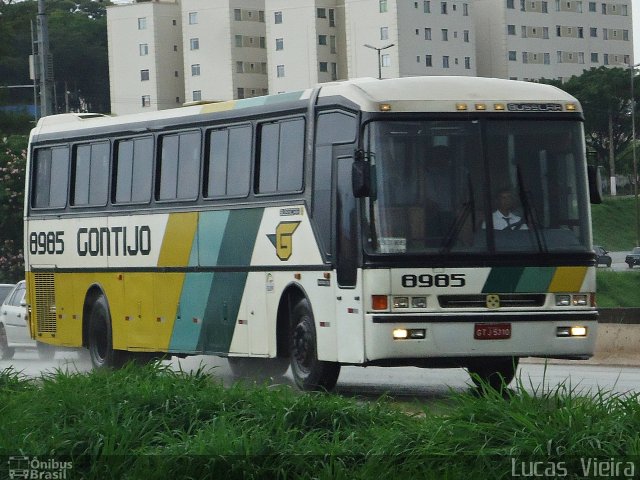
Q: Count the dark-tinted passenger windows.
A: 6